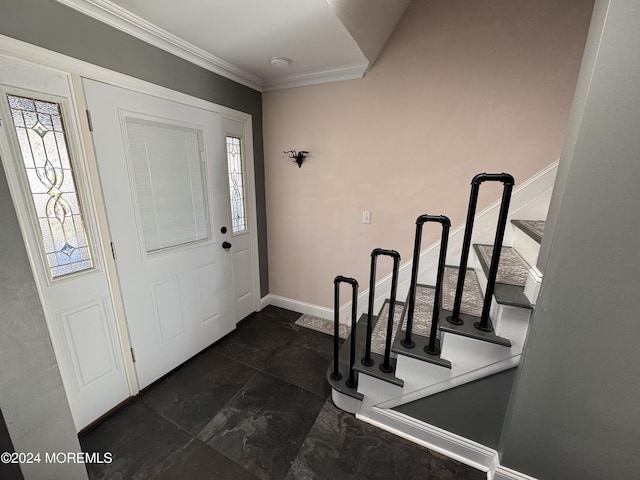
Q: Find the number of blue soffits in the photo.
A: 0